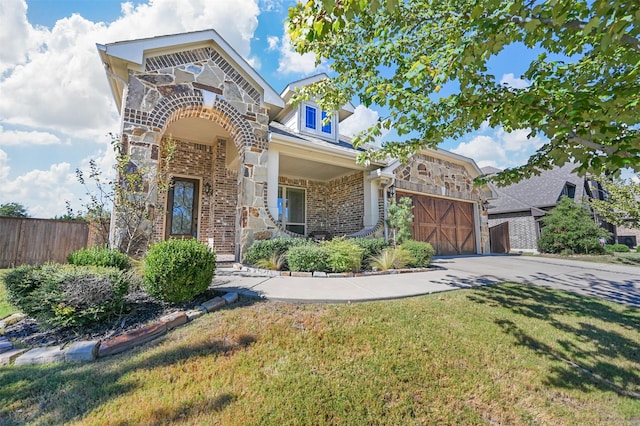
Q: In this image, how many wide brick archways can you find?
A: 1